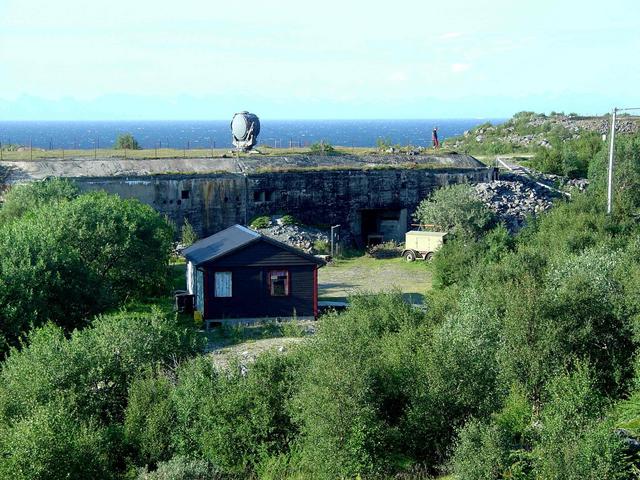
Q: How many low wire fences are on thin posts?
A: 1